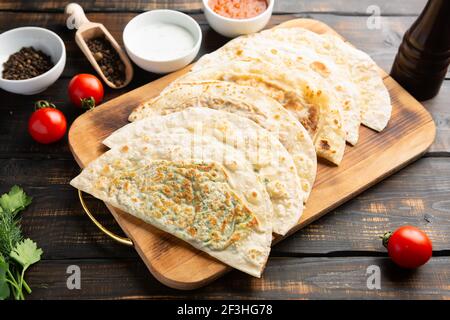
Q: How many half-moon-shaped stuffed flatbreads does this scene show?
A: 6